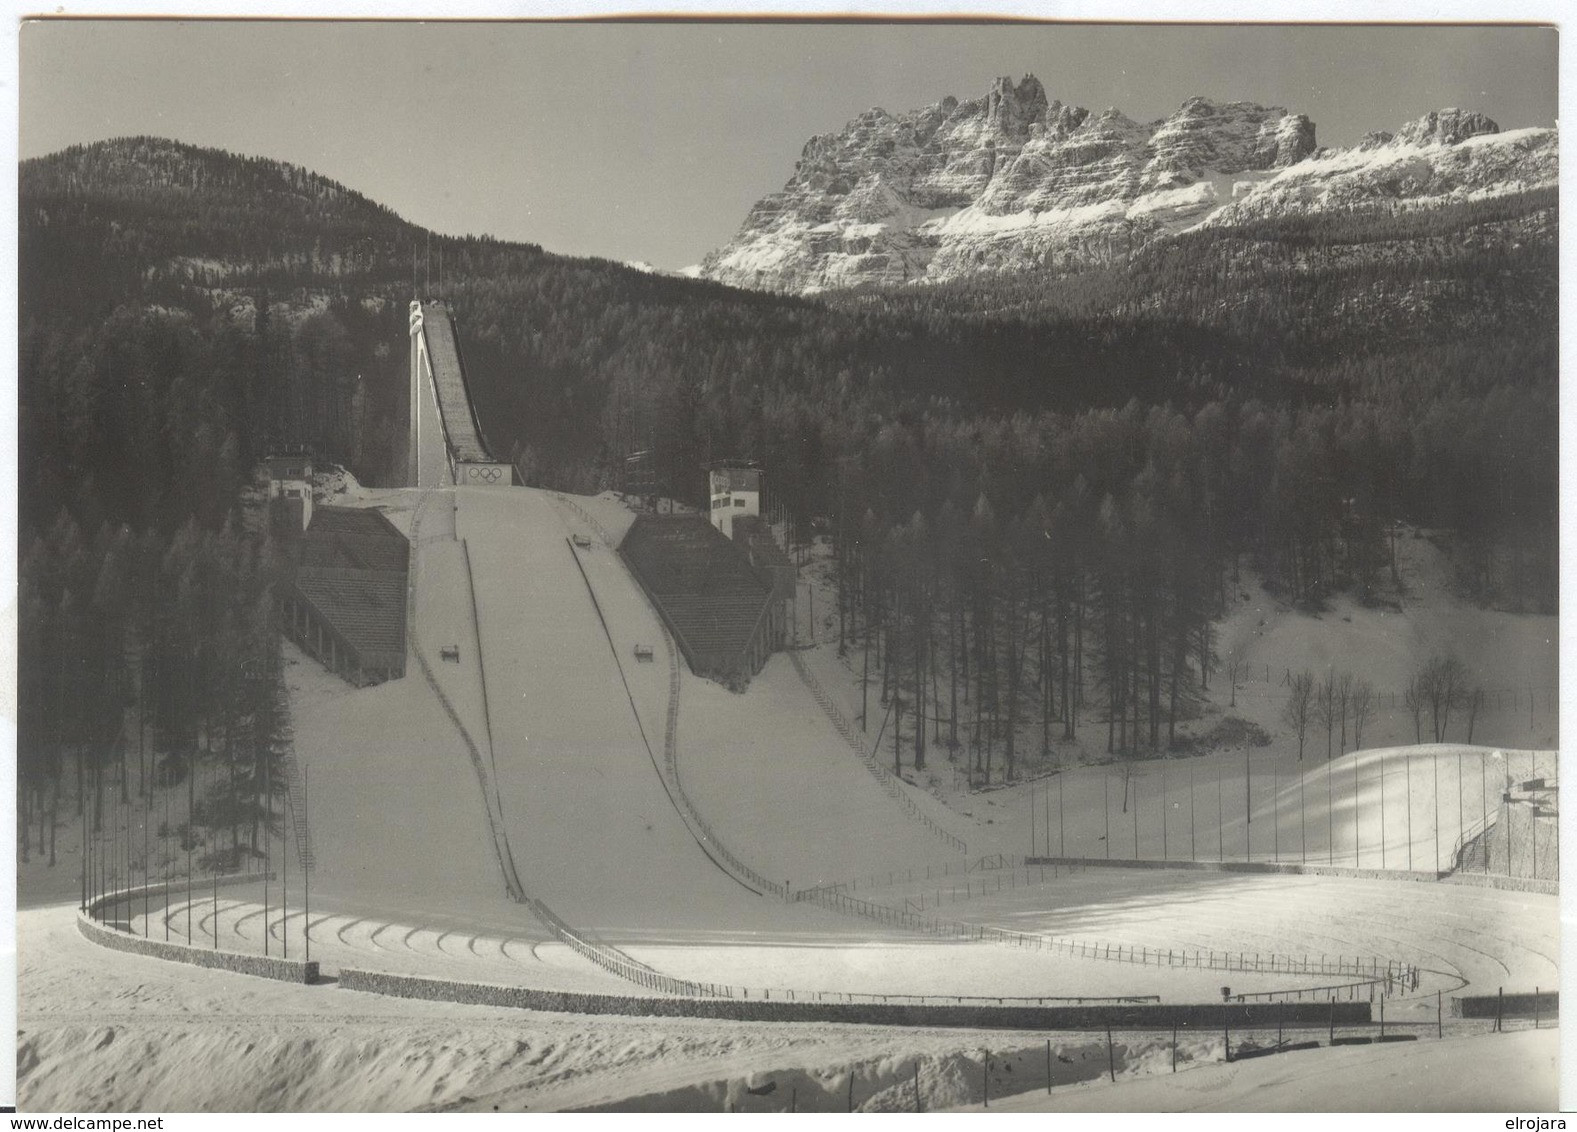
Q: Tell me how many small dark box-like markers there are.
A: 3